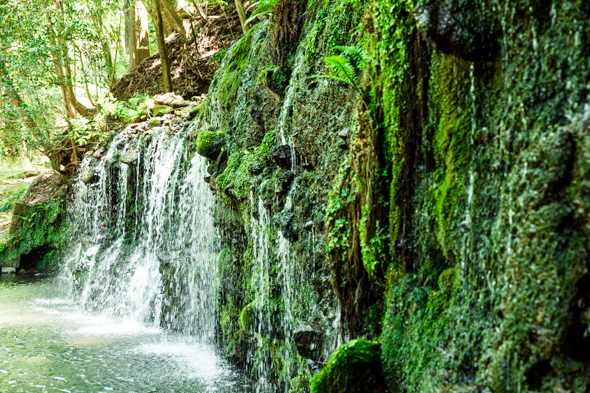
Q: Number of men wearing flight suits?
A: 0